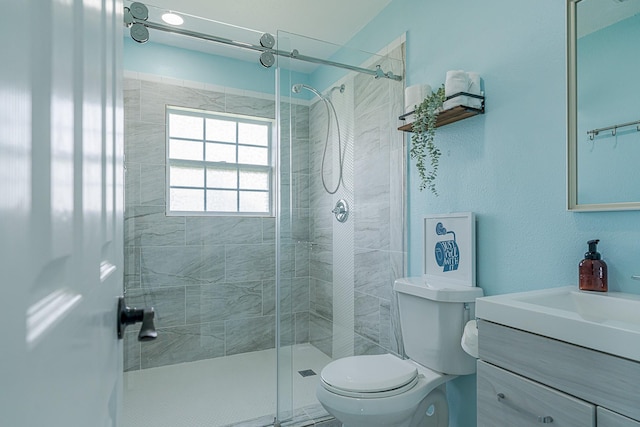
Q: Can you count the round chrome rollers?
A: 4